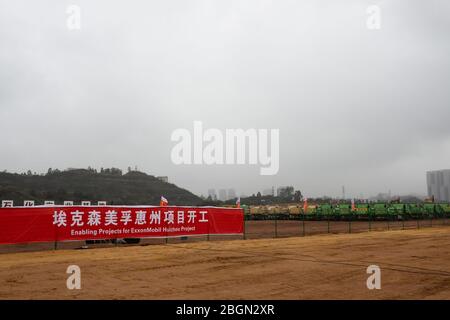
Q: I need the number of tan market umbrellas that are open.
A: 0